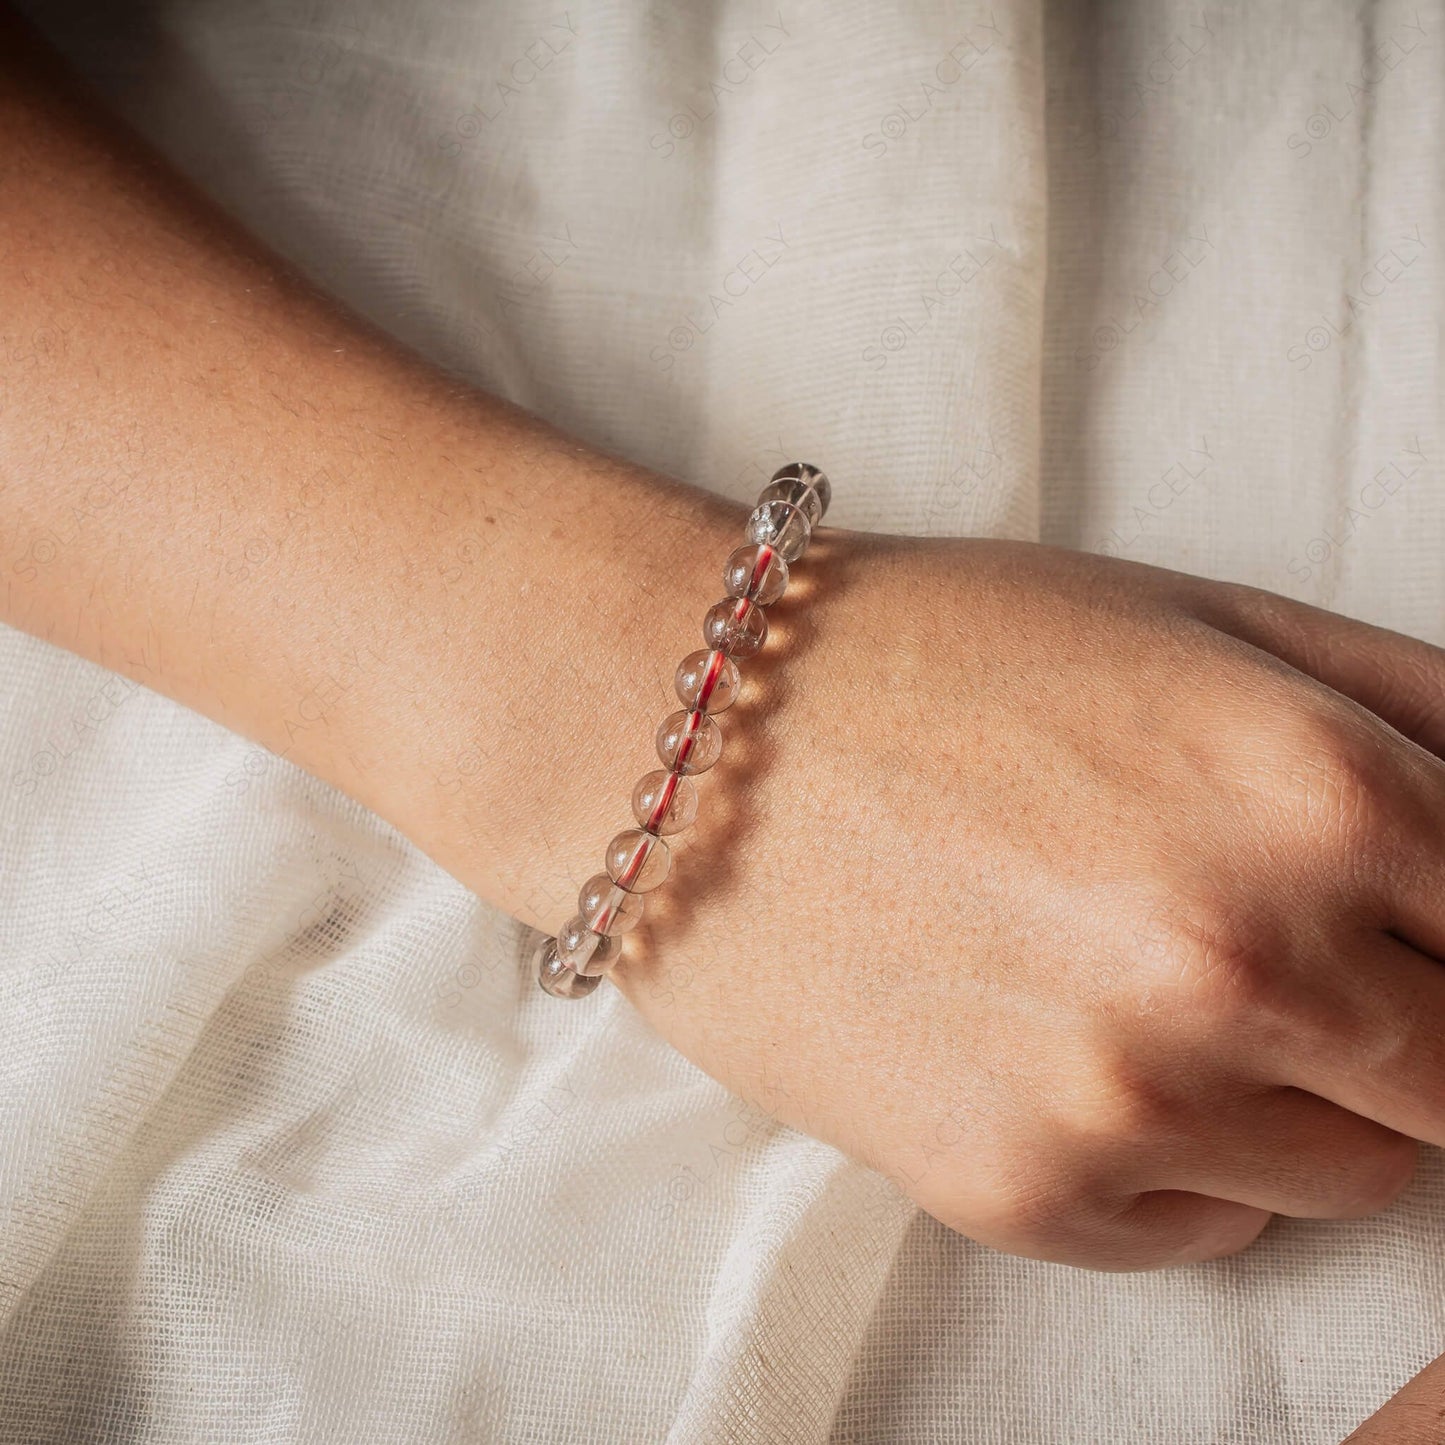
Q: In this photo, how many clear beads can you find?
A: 12